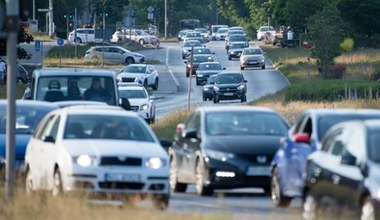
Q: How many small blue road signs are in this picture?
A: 2